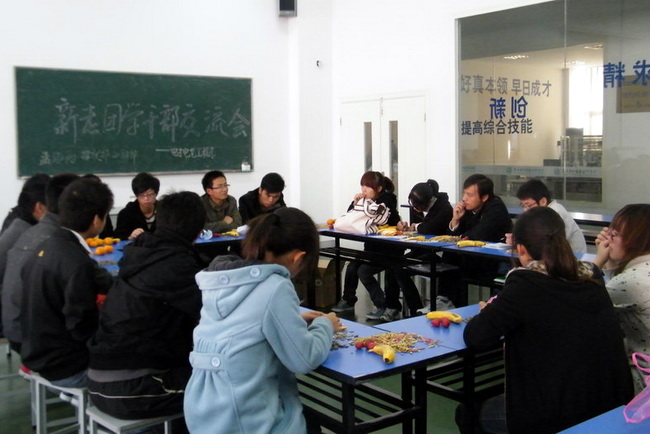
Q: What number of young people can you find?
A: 15